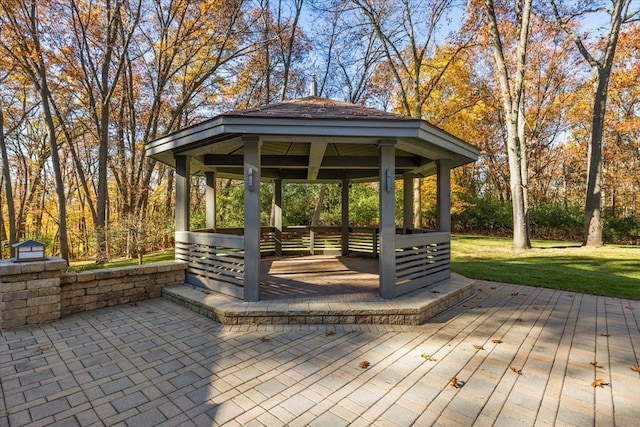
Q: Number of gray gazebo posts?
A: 8